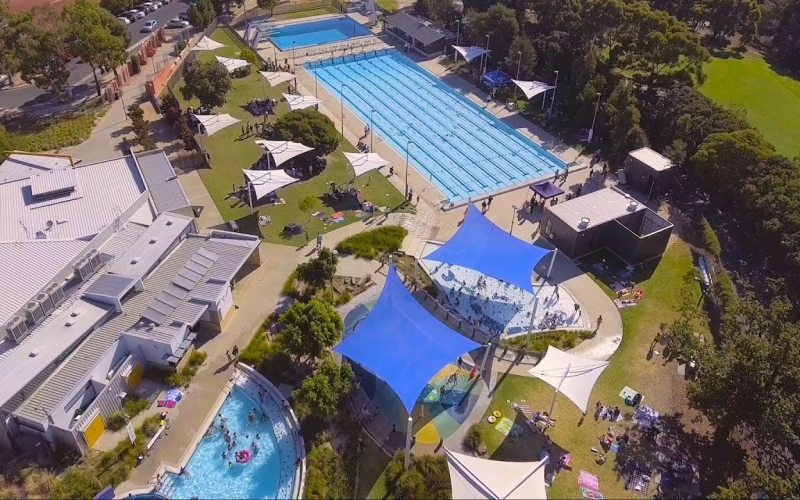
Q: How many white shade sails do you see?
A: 12